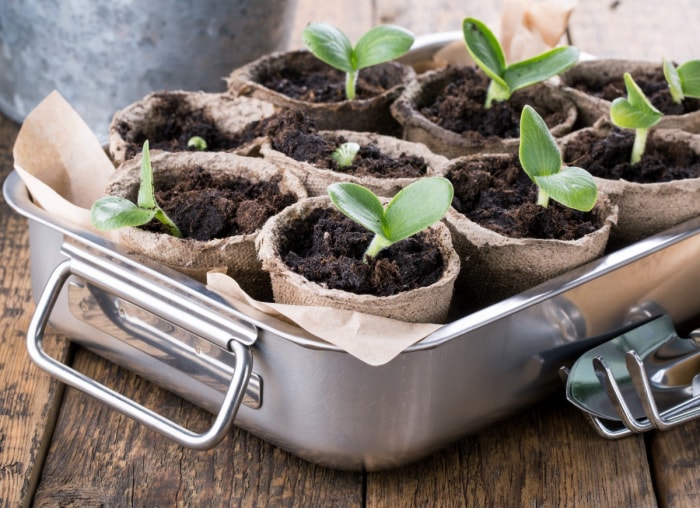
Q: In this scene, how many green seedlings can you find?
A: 9